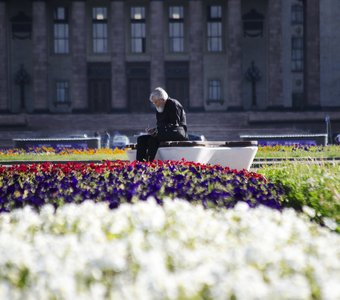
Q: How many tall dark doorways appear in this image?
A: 3